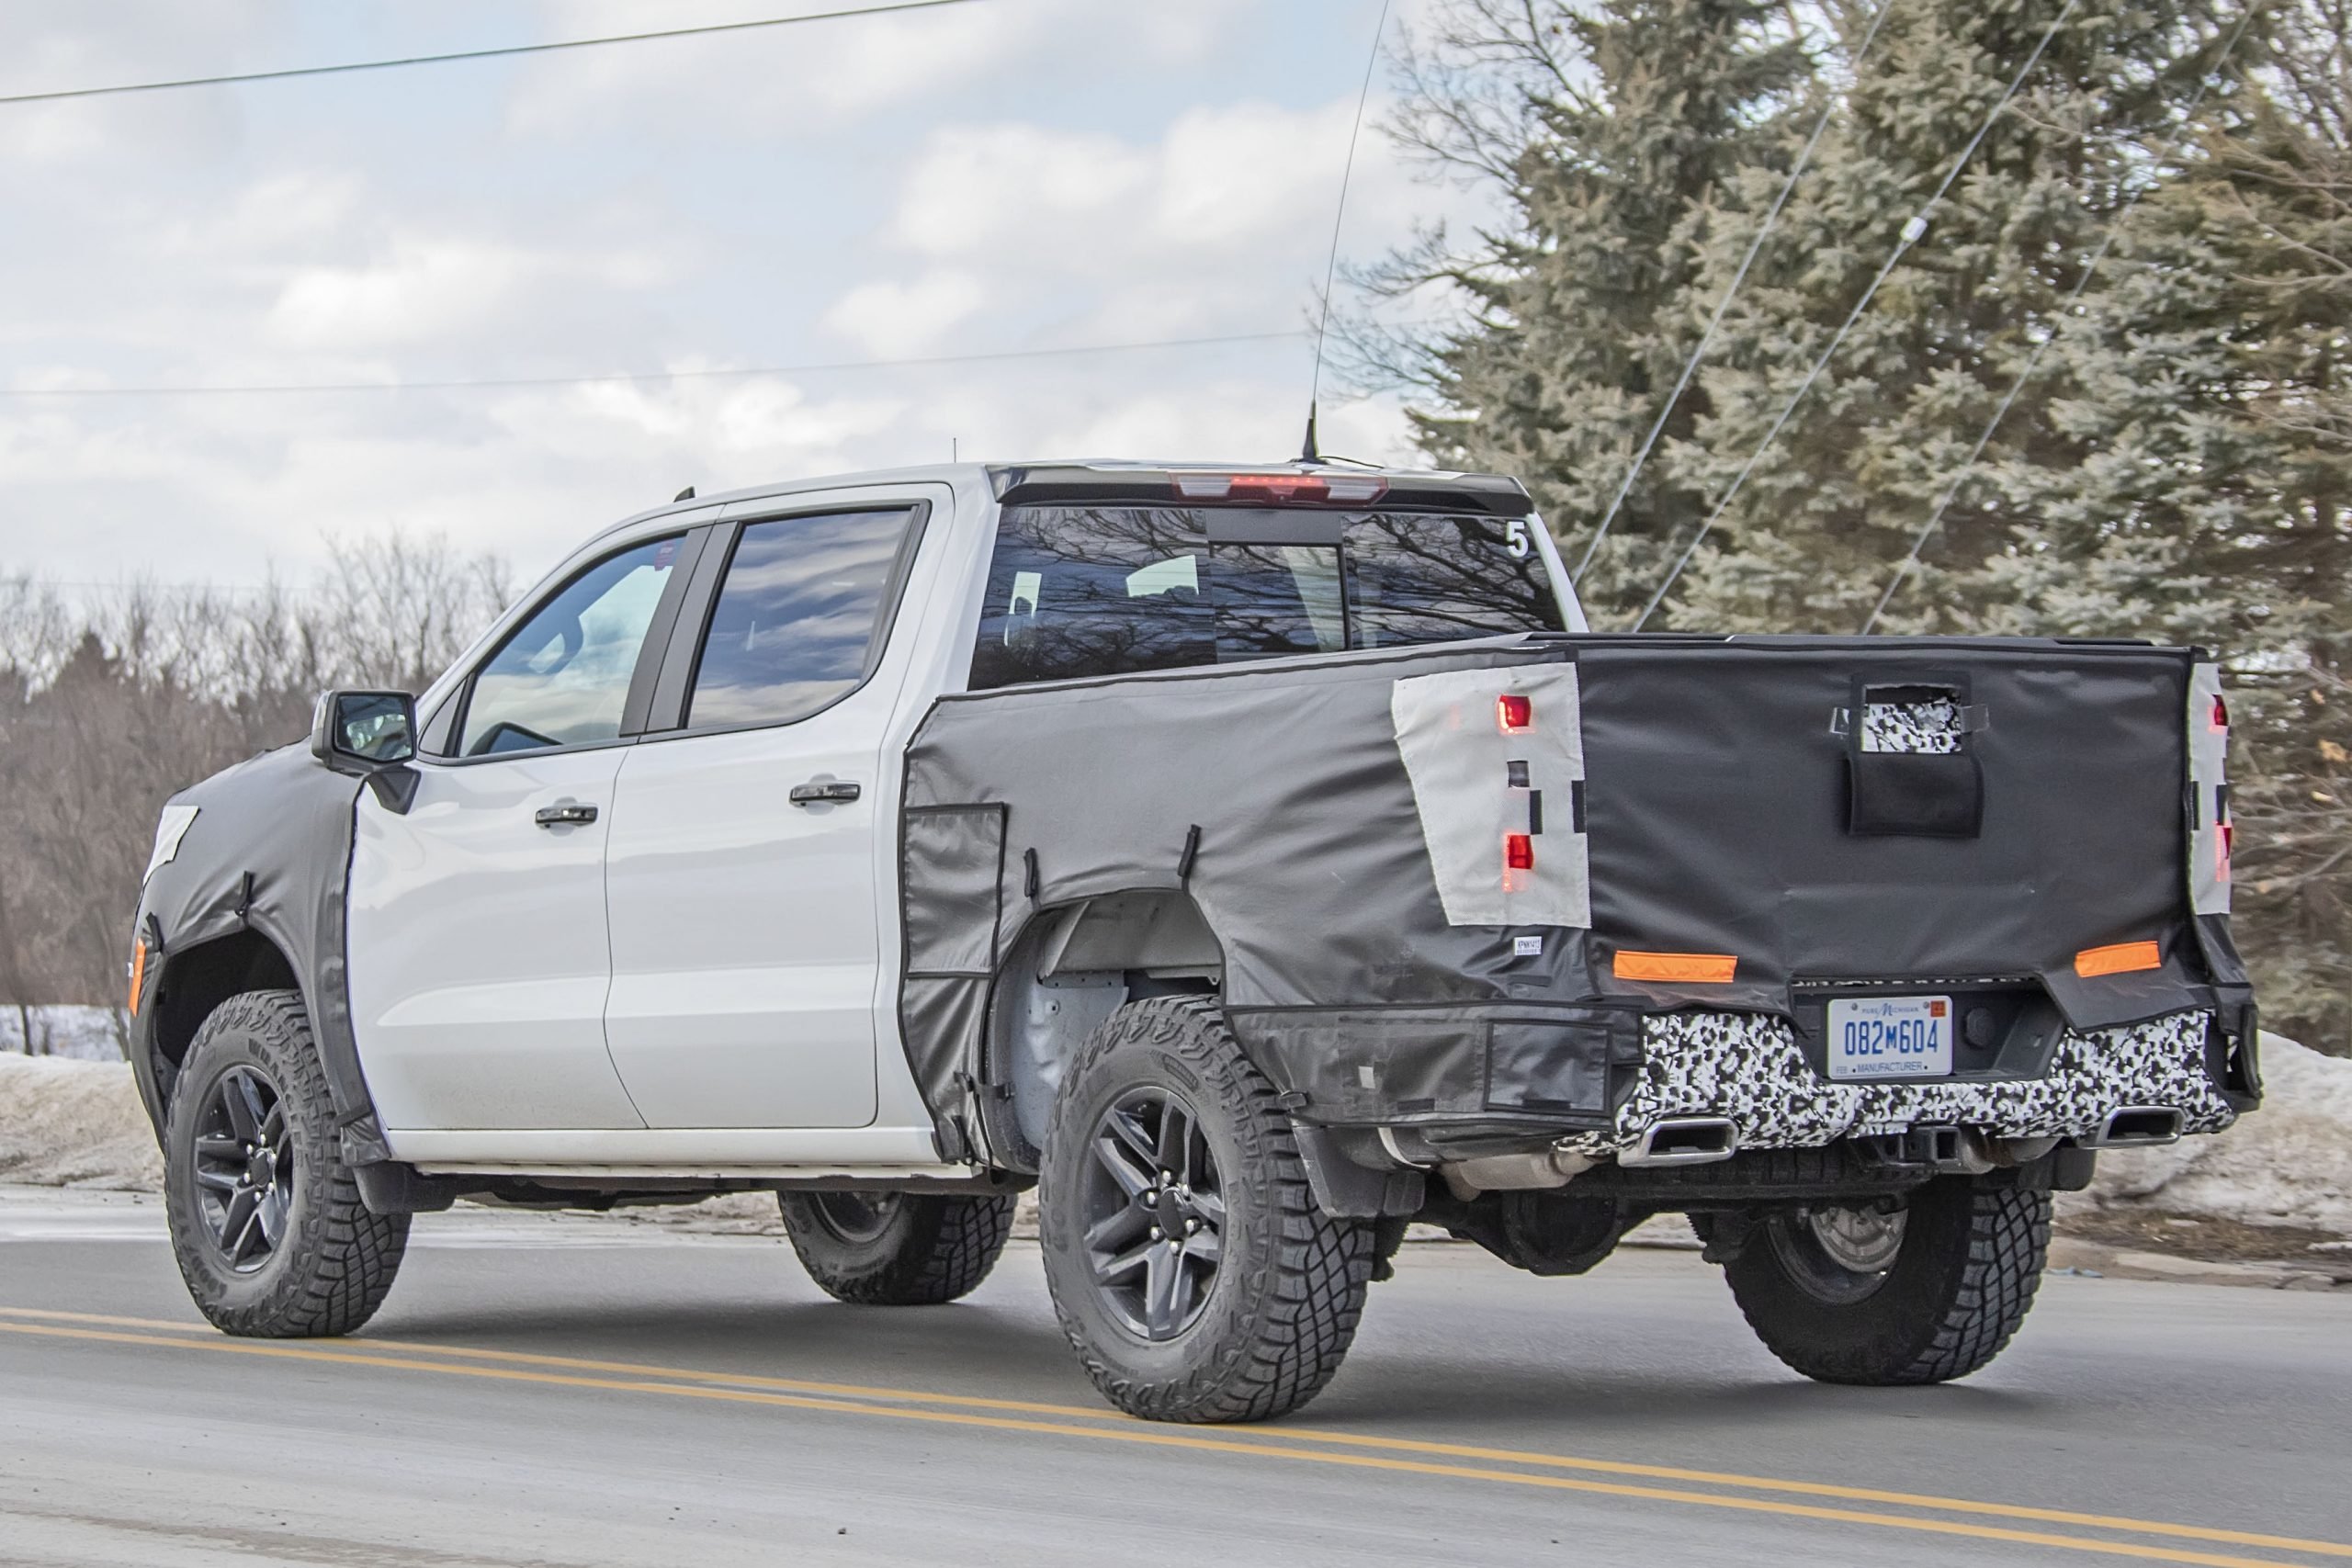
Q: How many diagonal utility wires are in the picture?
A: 3